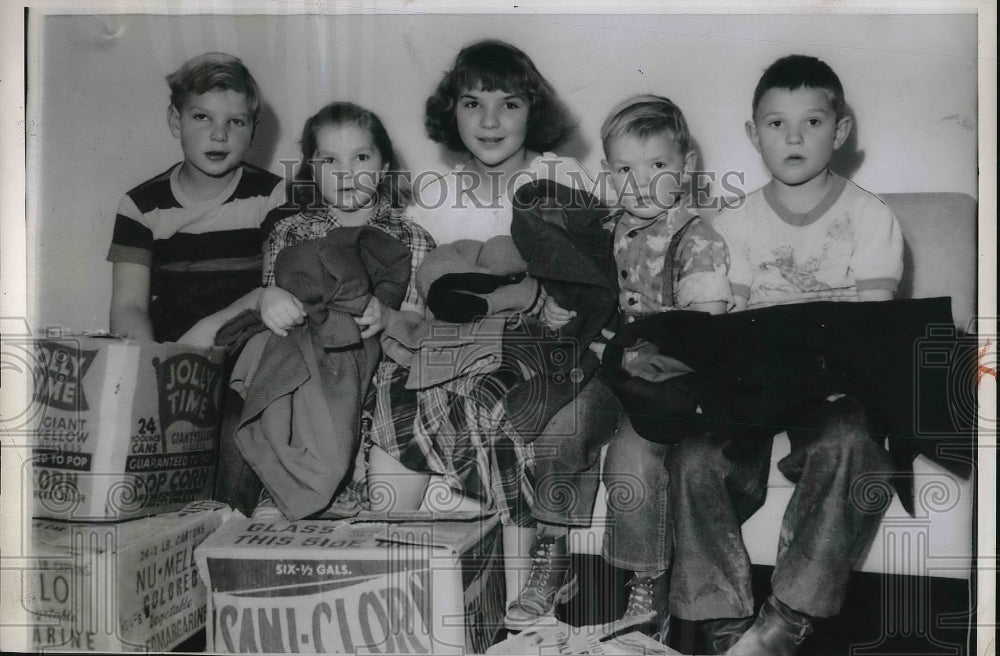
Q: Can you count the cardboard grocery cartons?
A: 4